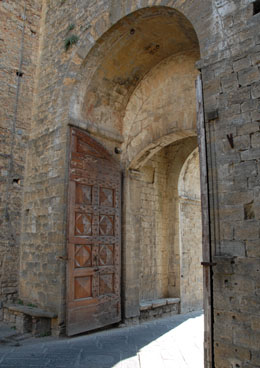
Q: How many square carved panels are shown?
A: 8